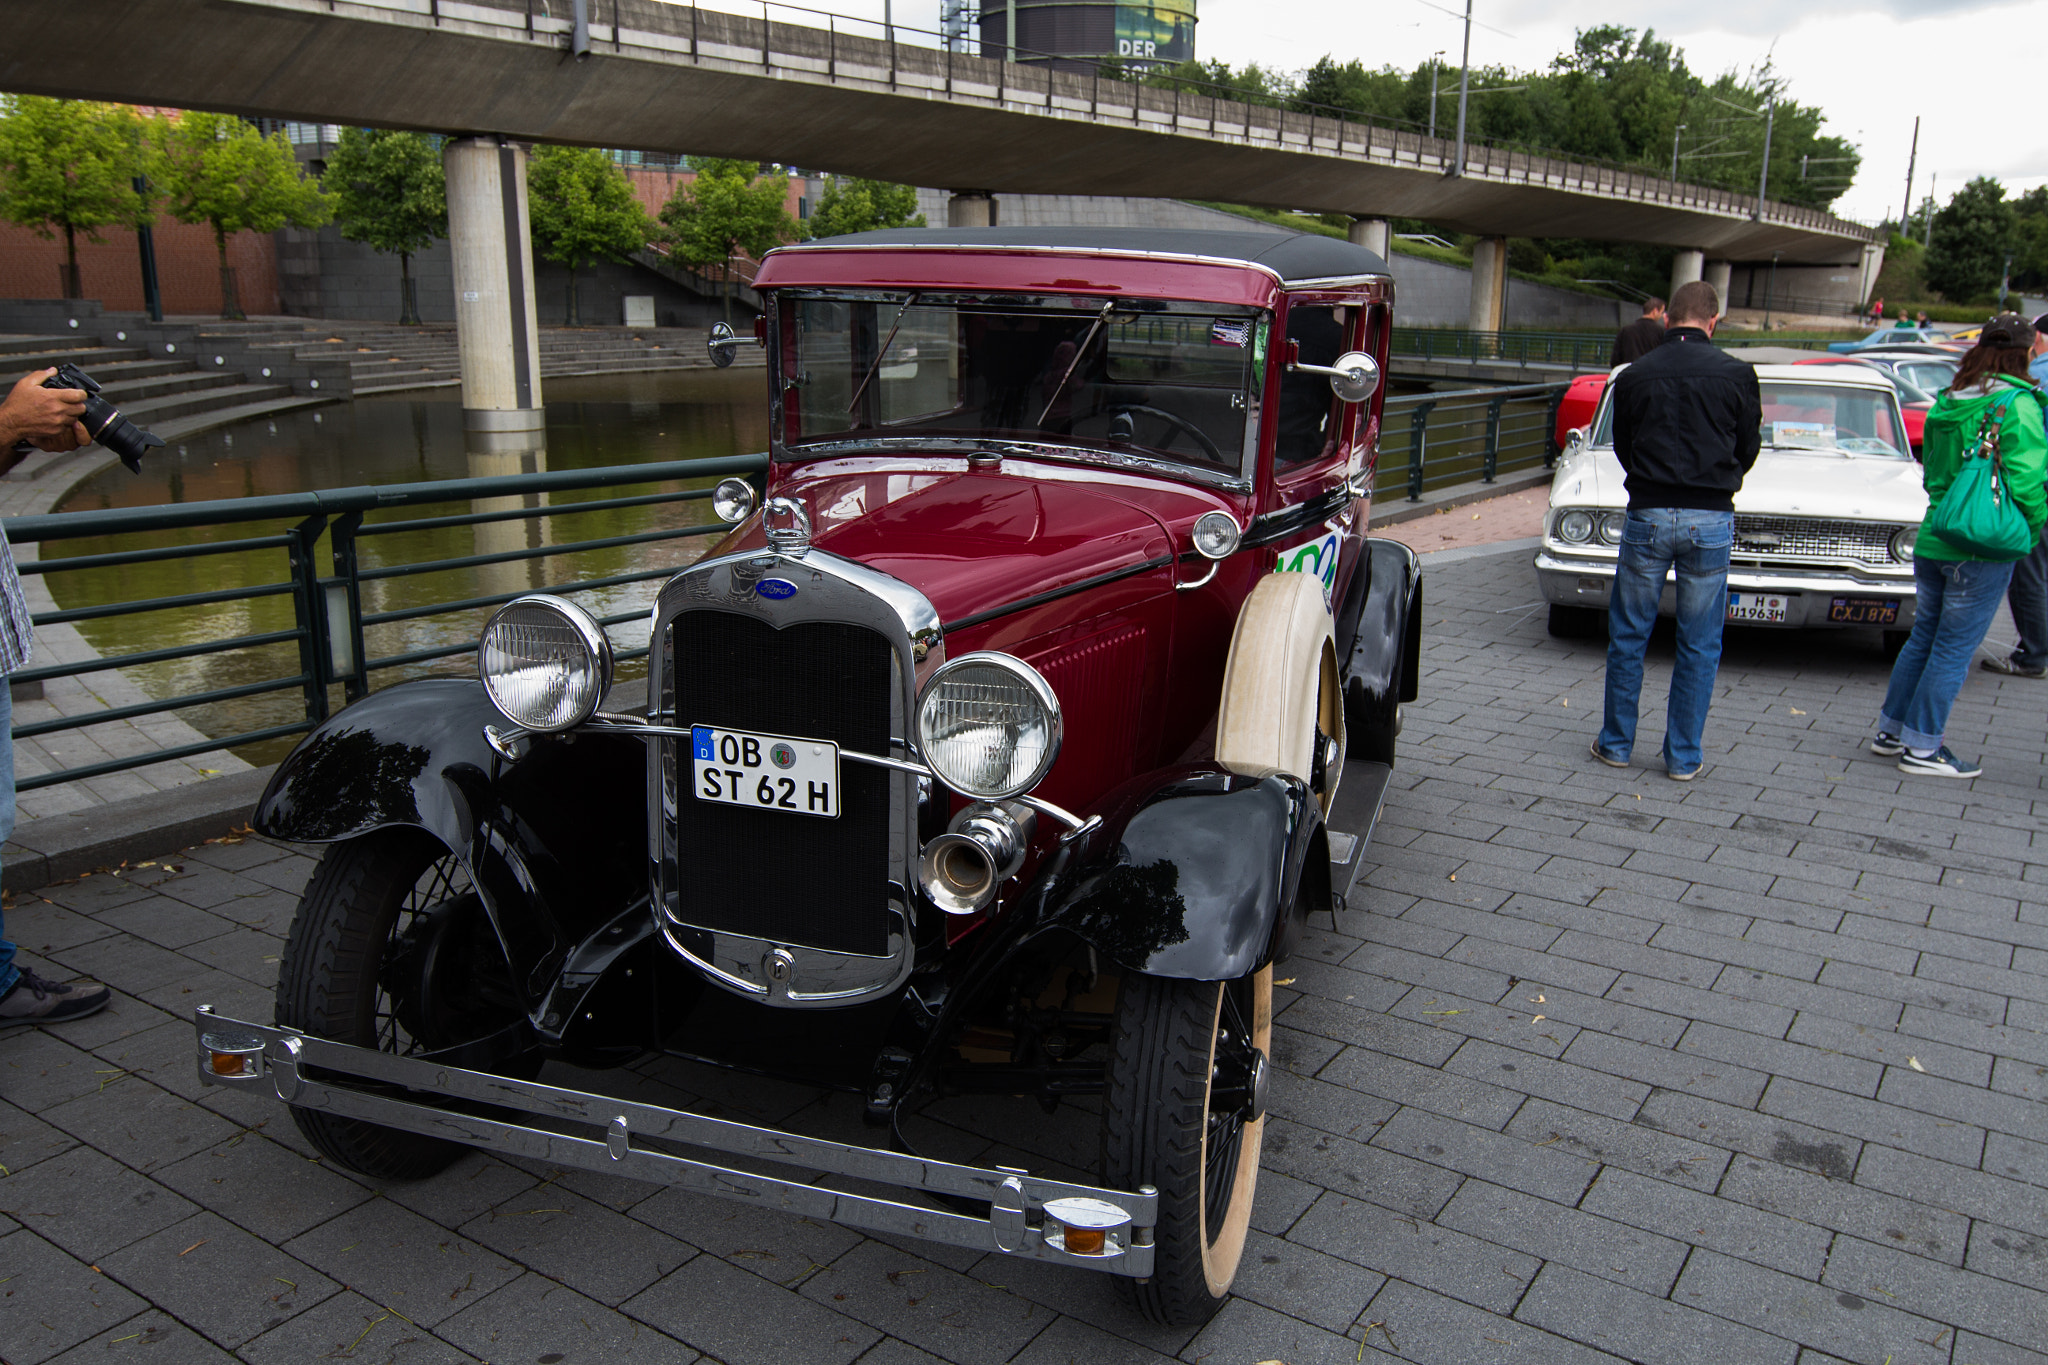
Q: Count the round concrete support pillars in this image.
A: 6